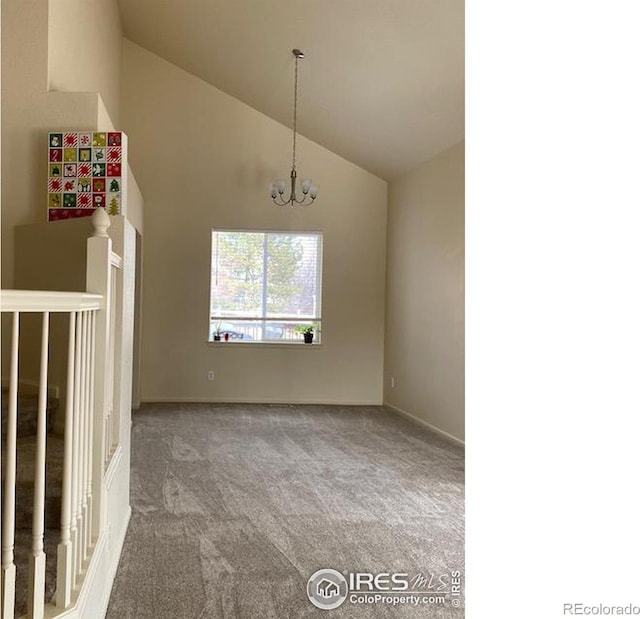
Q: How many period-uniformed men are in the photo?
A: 0